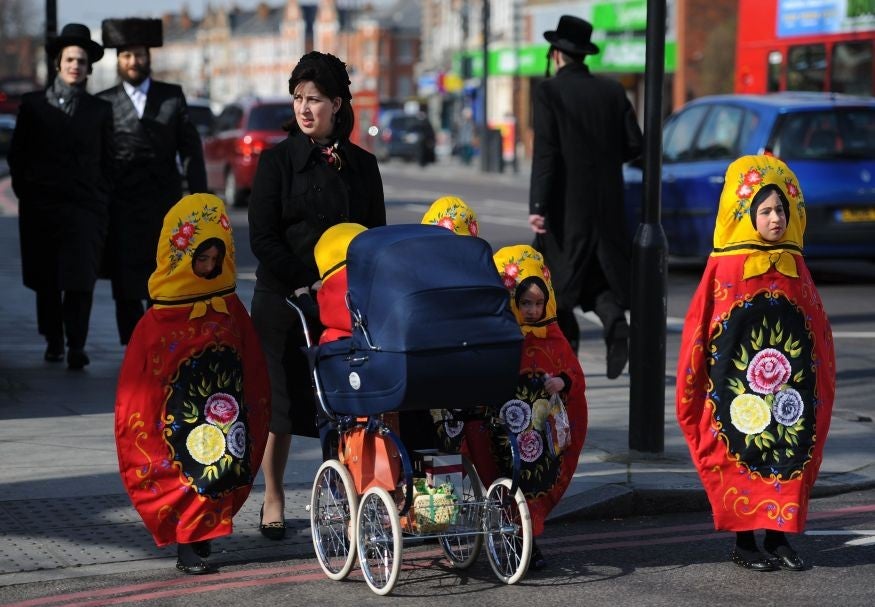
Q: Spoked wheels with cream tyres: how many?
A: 4